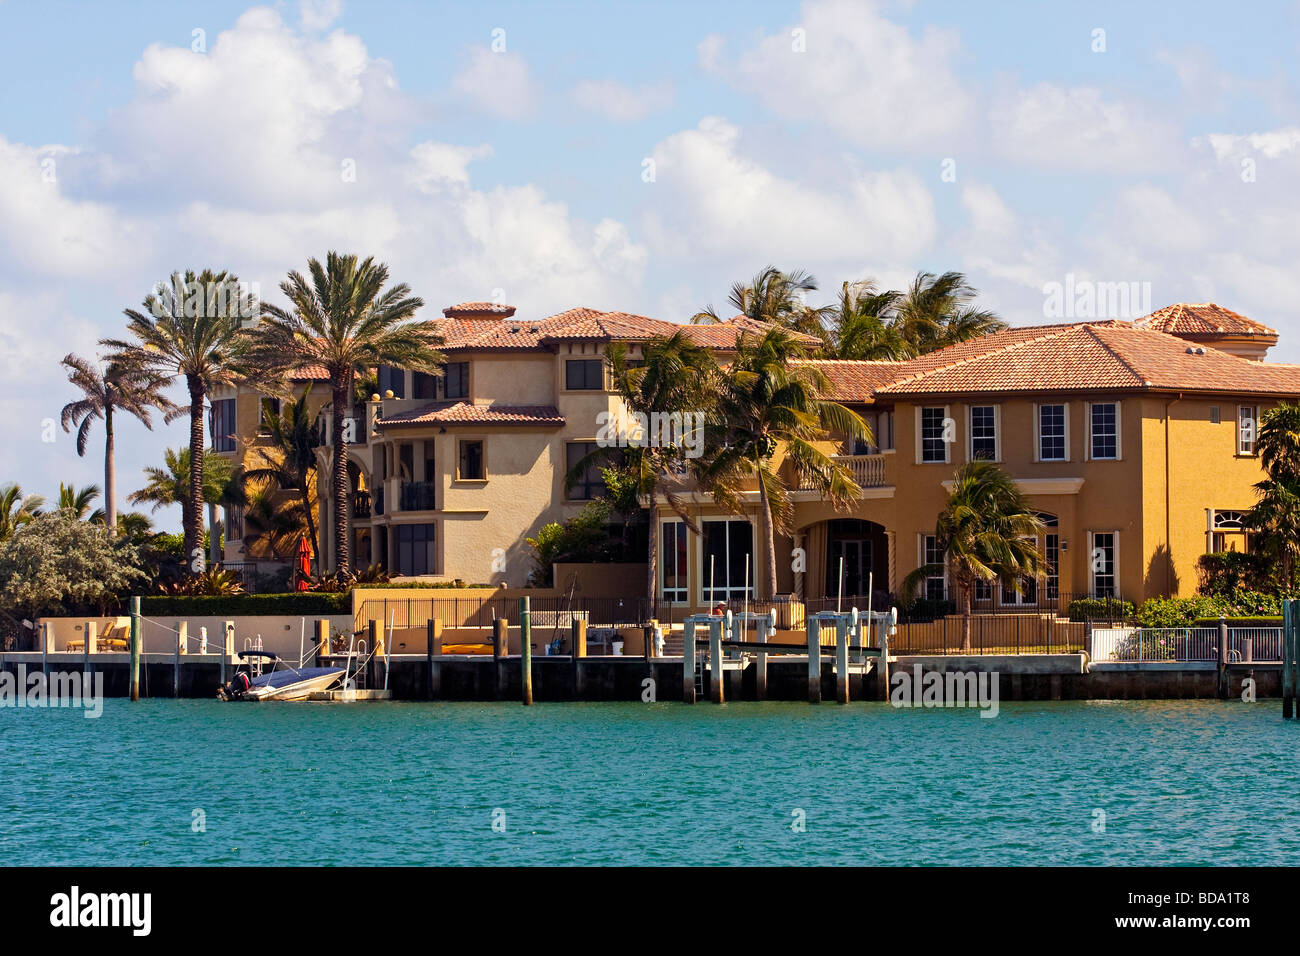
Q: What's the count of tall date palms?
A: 2